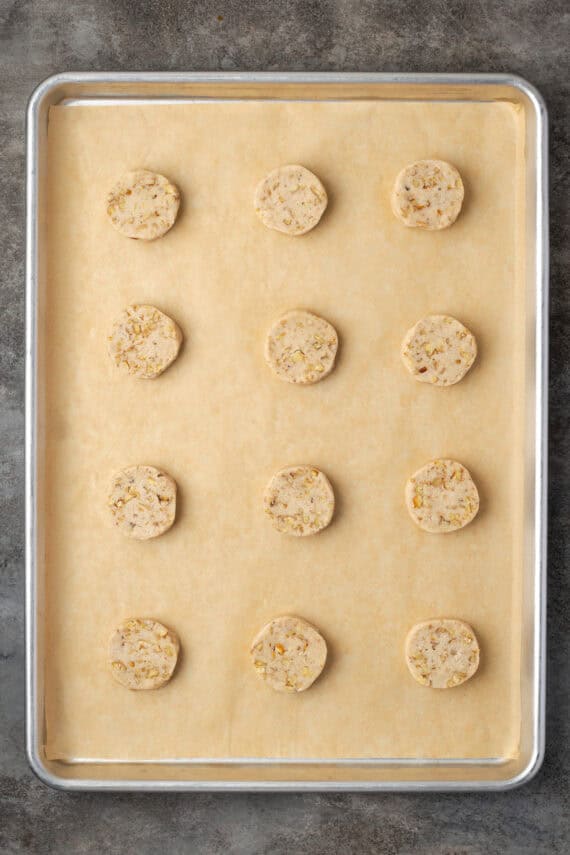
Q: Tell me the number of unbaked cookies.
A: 12